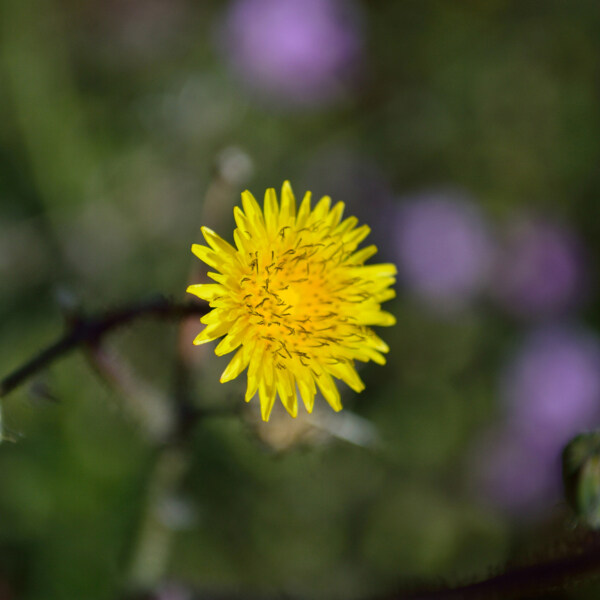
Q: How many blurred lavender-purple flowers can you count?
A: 5